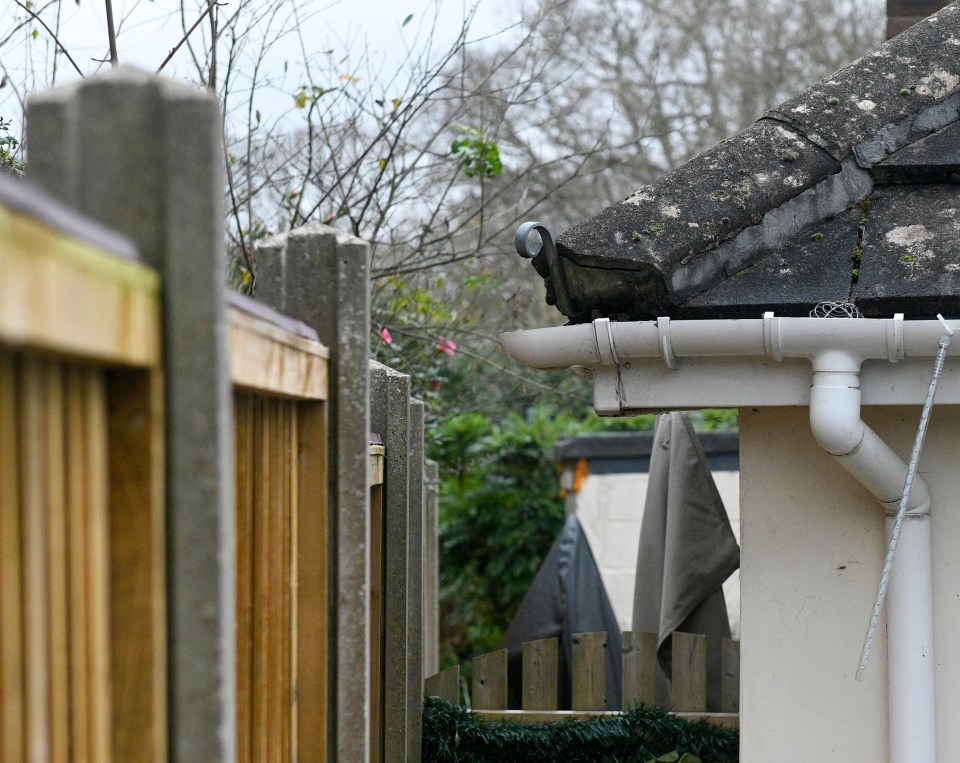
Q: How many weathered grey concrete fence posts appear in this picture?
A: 5